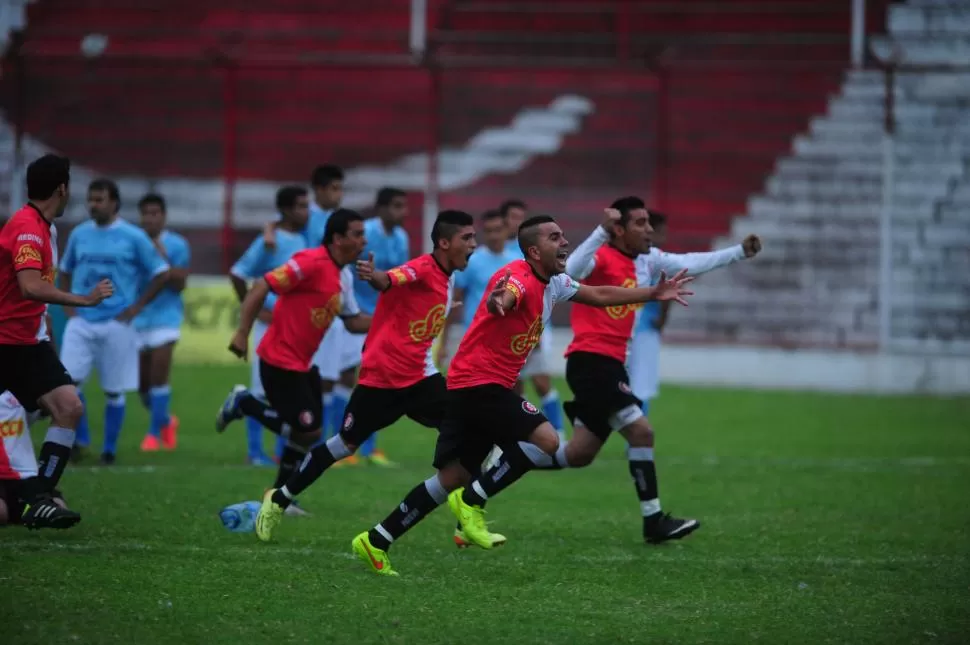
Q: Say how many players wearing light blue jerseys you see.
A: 8